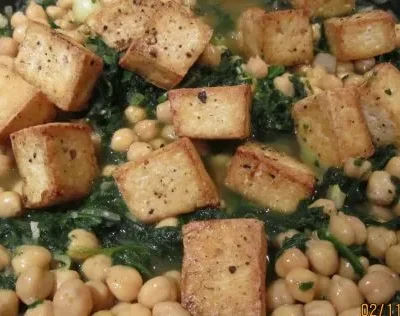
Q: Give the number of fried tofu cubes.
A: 14